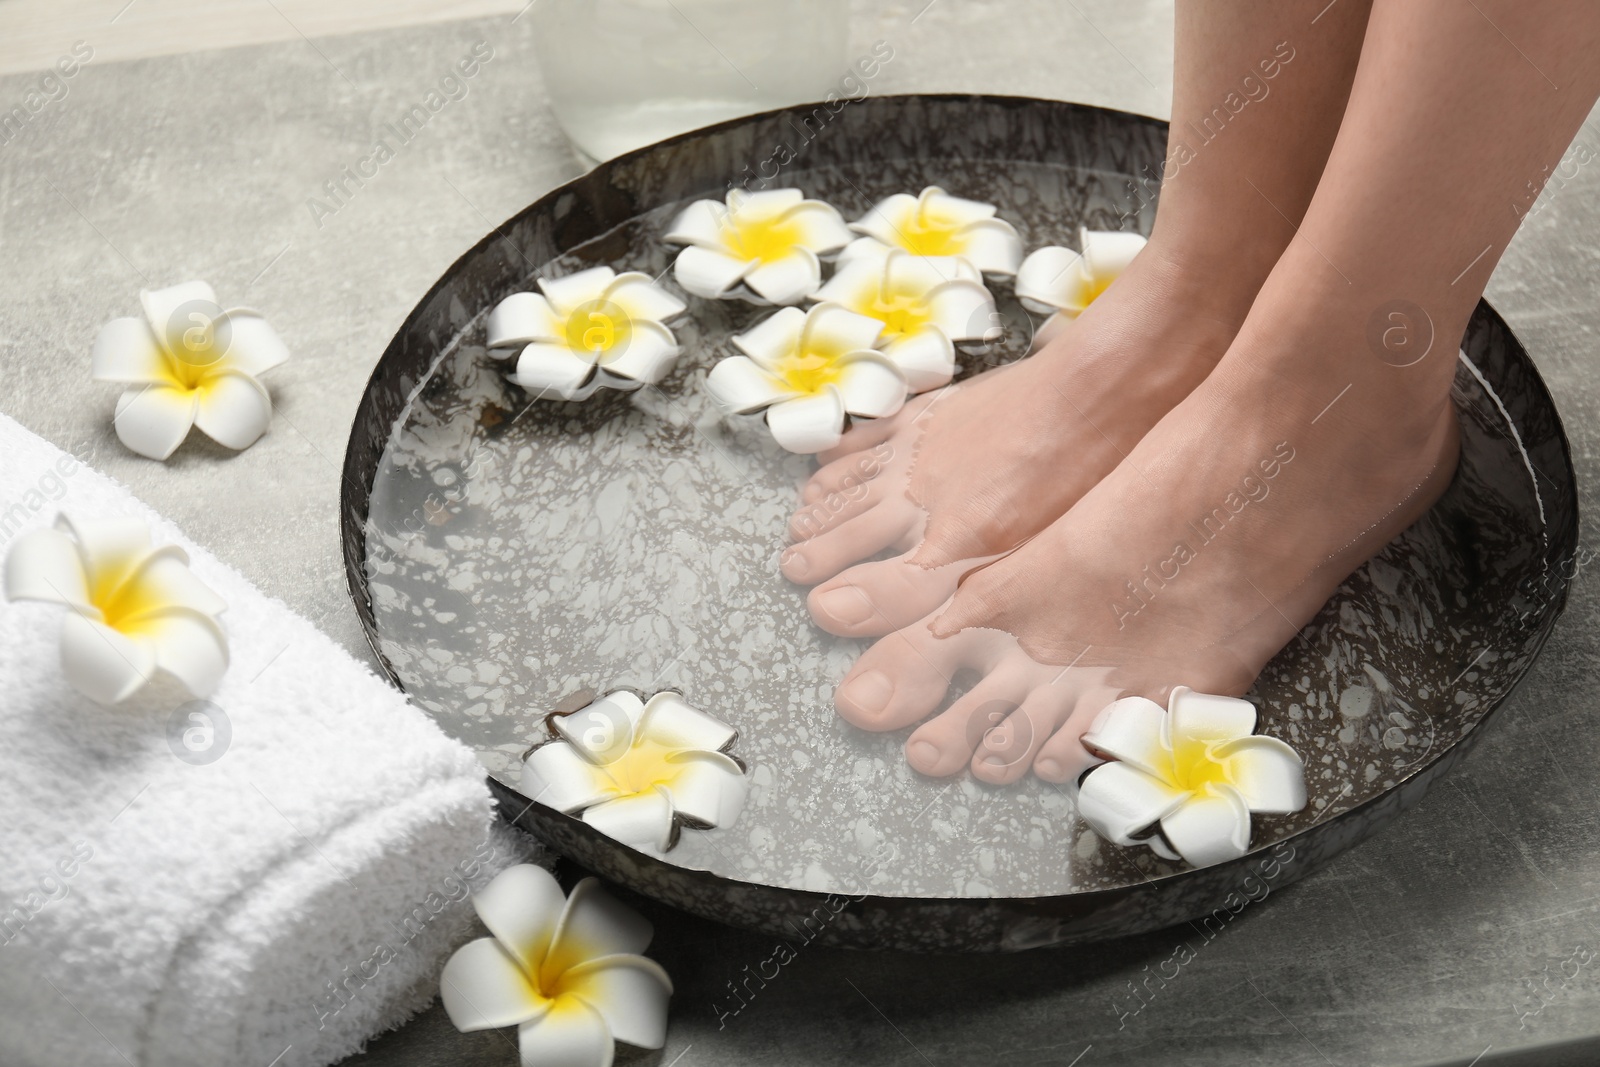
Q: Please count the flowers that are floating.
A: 8